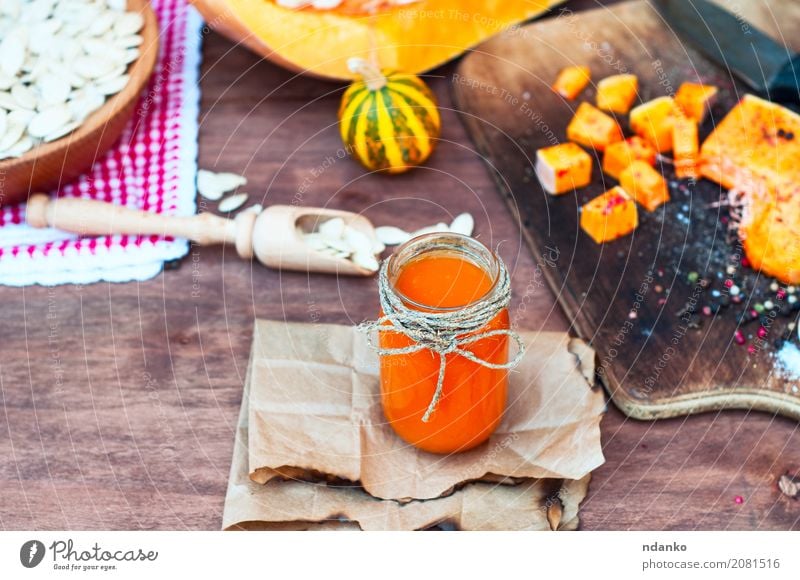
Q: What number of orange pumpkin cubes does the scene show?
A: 10